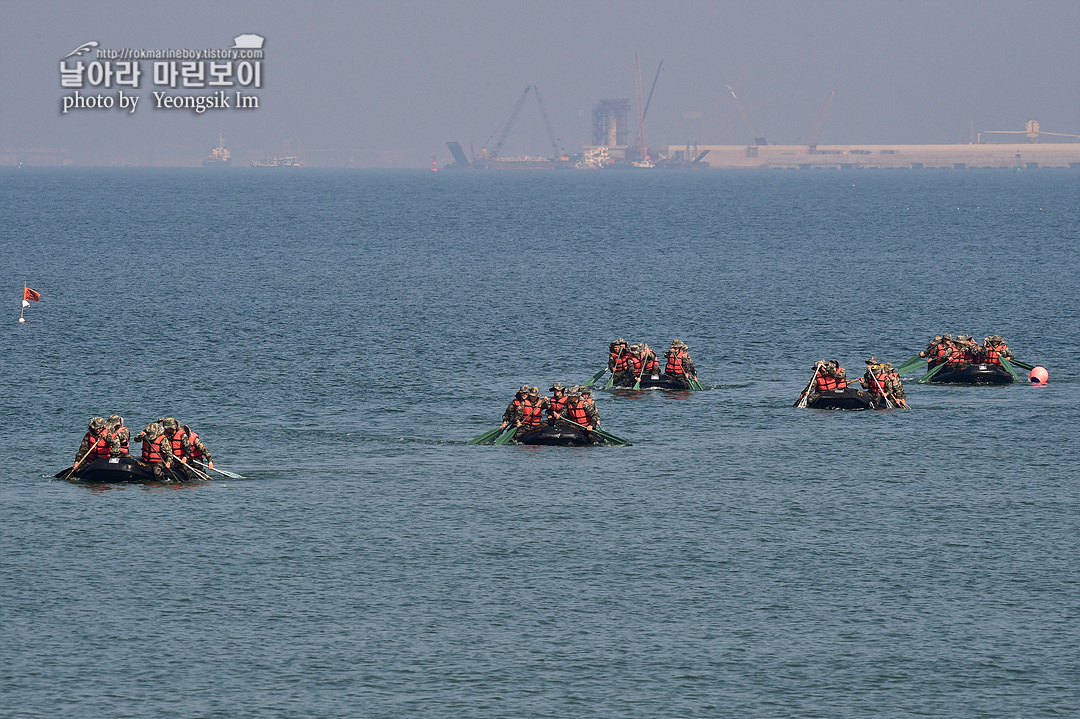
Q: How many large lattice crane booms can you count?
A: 6